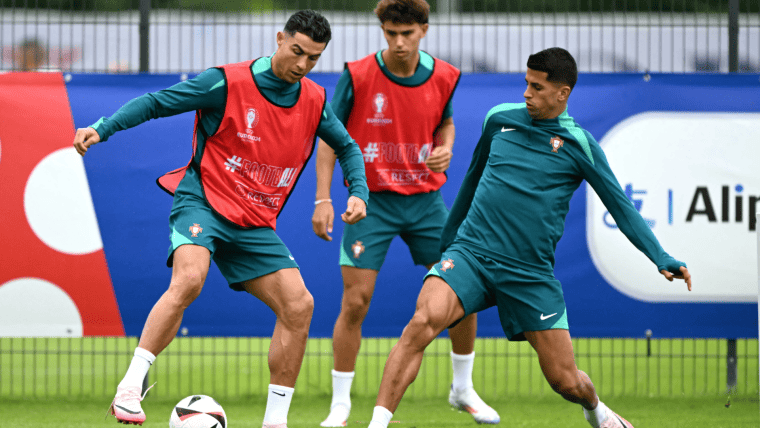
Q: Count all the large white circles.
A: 2